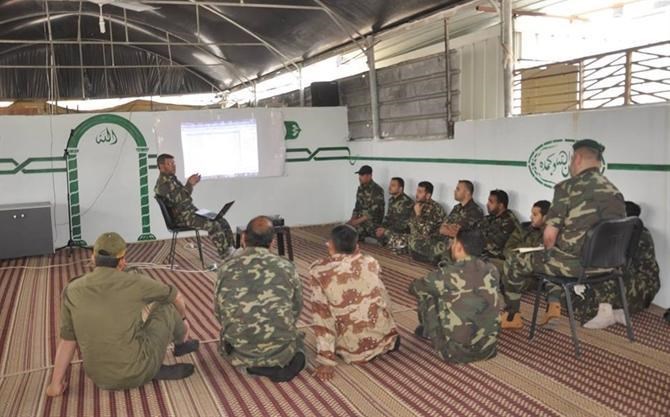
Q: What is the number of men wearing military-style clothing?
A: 13